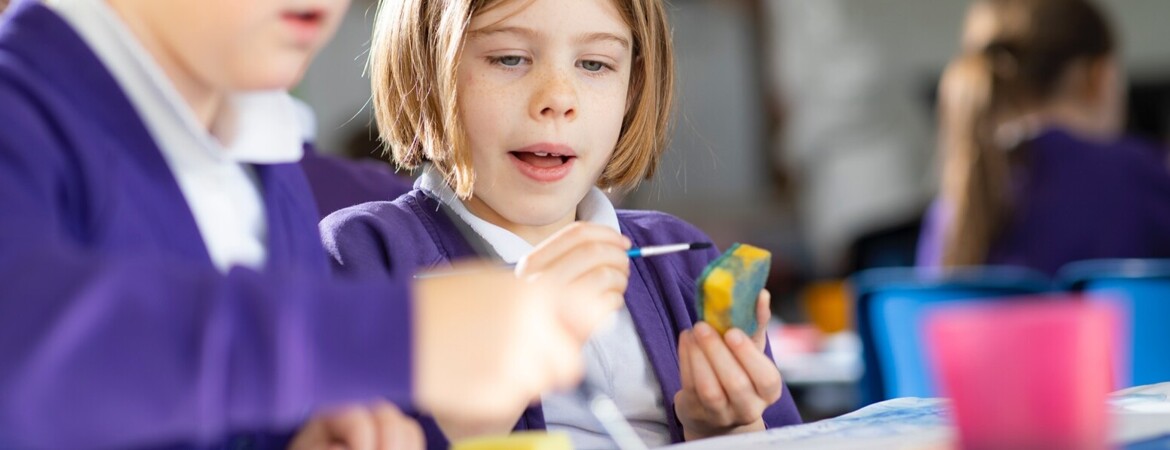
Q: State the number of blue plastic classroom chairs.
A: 2